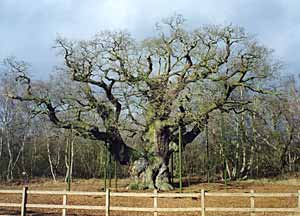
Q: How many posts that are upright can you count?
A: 7